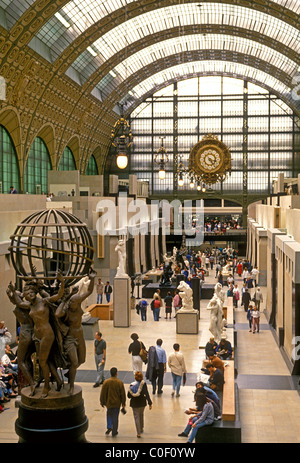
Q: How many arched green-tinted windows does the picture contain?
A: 4